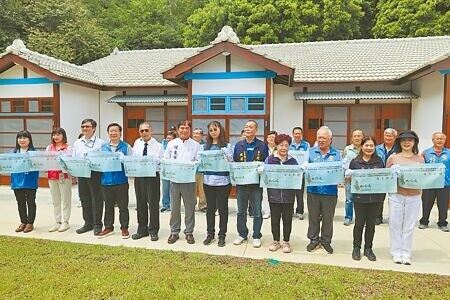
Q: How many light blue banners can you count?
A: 12